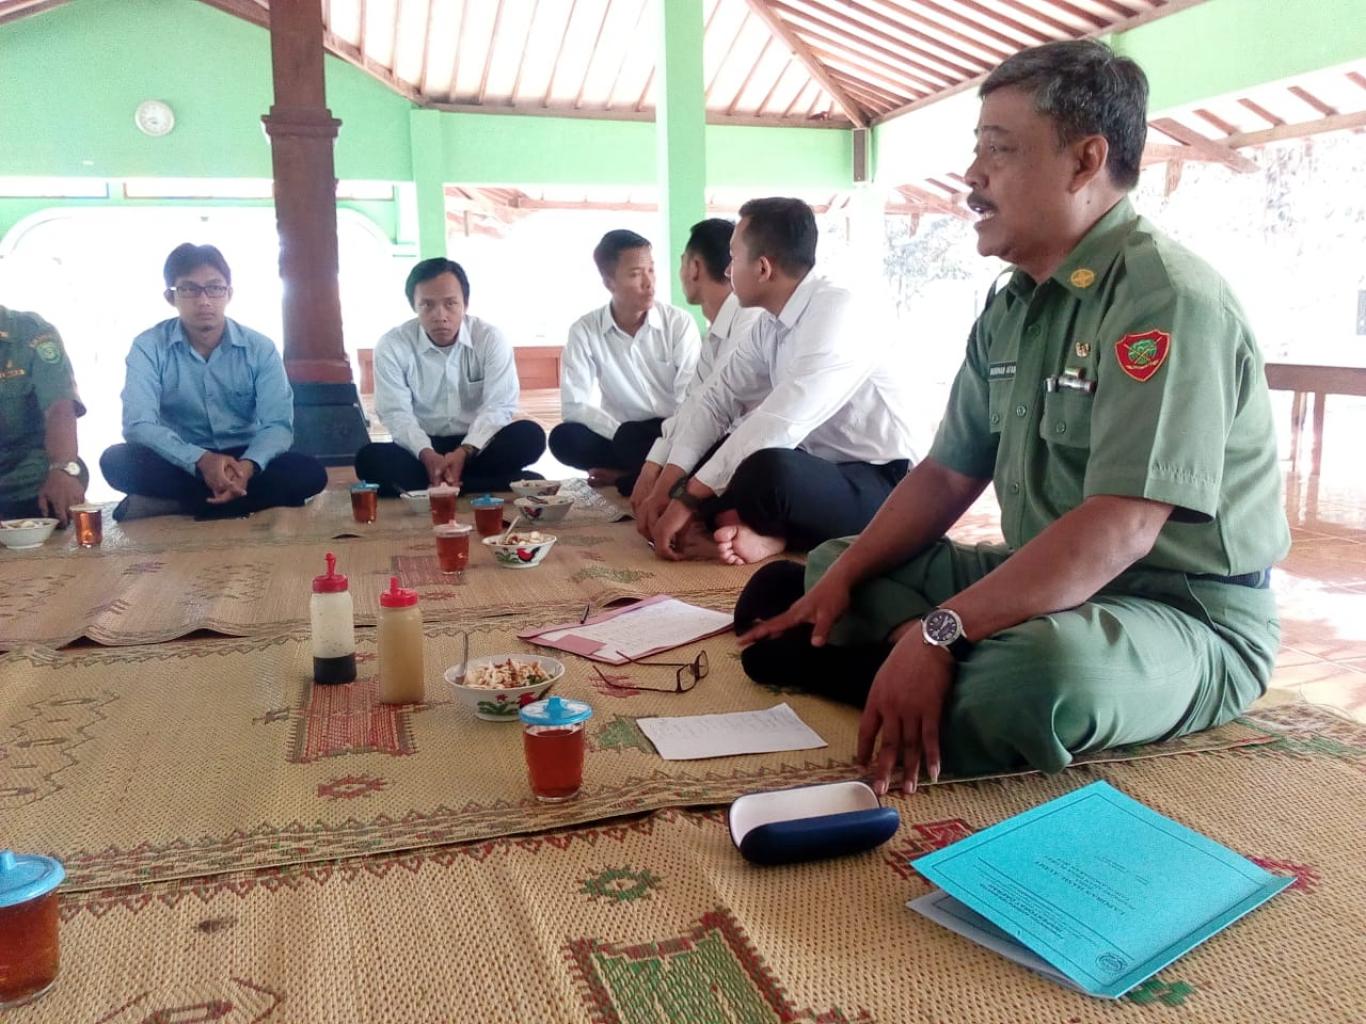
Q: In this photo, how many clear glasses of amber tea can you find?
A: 7